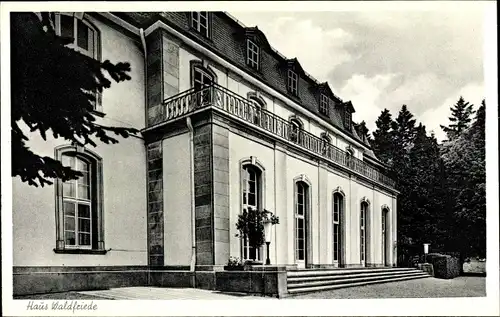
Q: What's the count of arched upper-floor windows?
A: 6